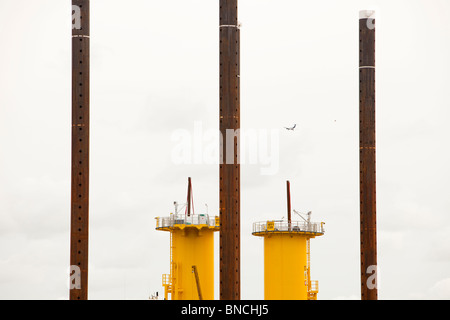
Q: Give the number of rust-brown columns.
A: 3